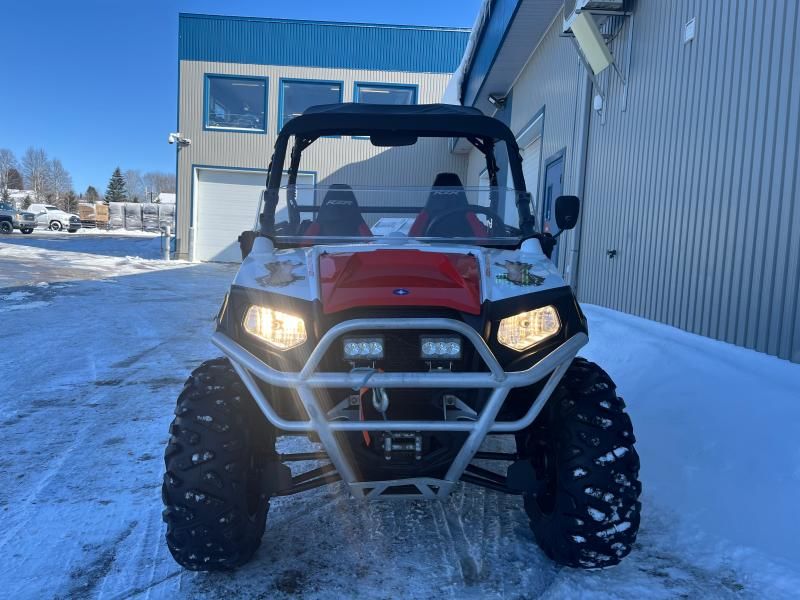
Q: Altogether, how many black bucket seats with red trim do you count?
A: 2